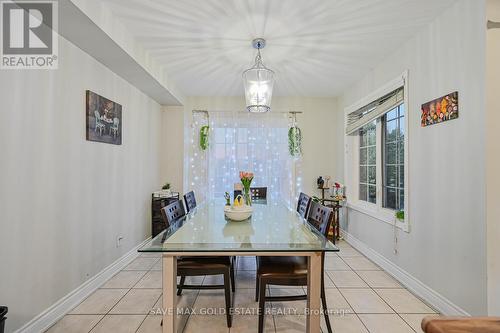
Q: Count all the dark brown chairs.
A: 5